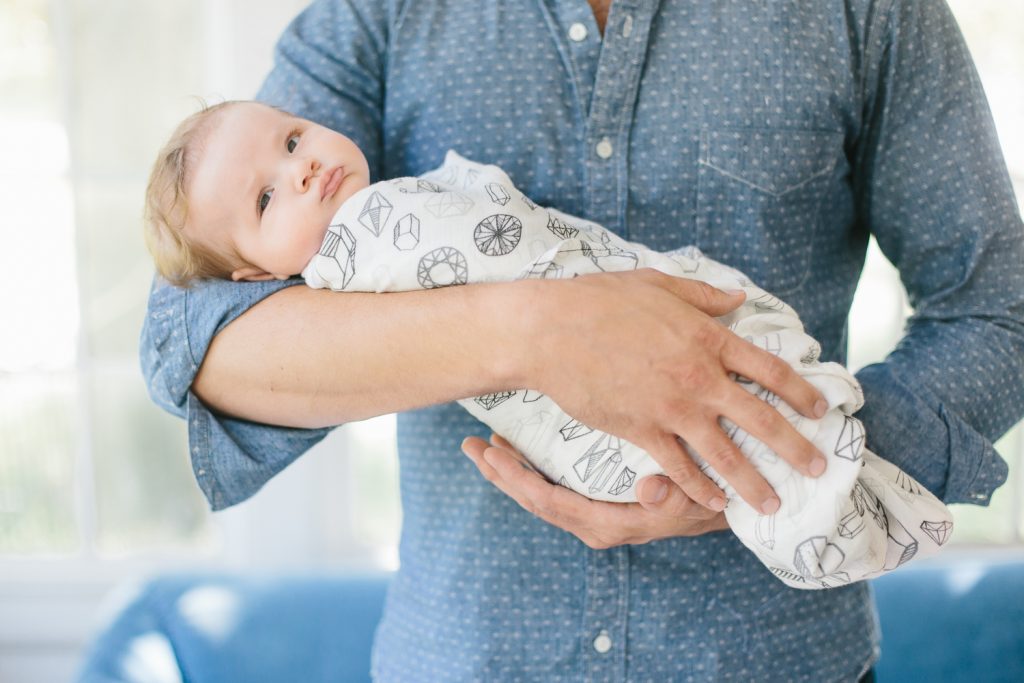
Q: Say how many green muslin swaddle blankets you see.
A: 0